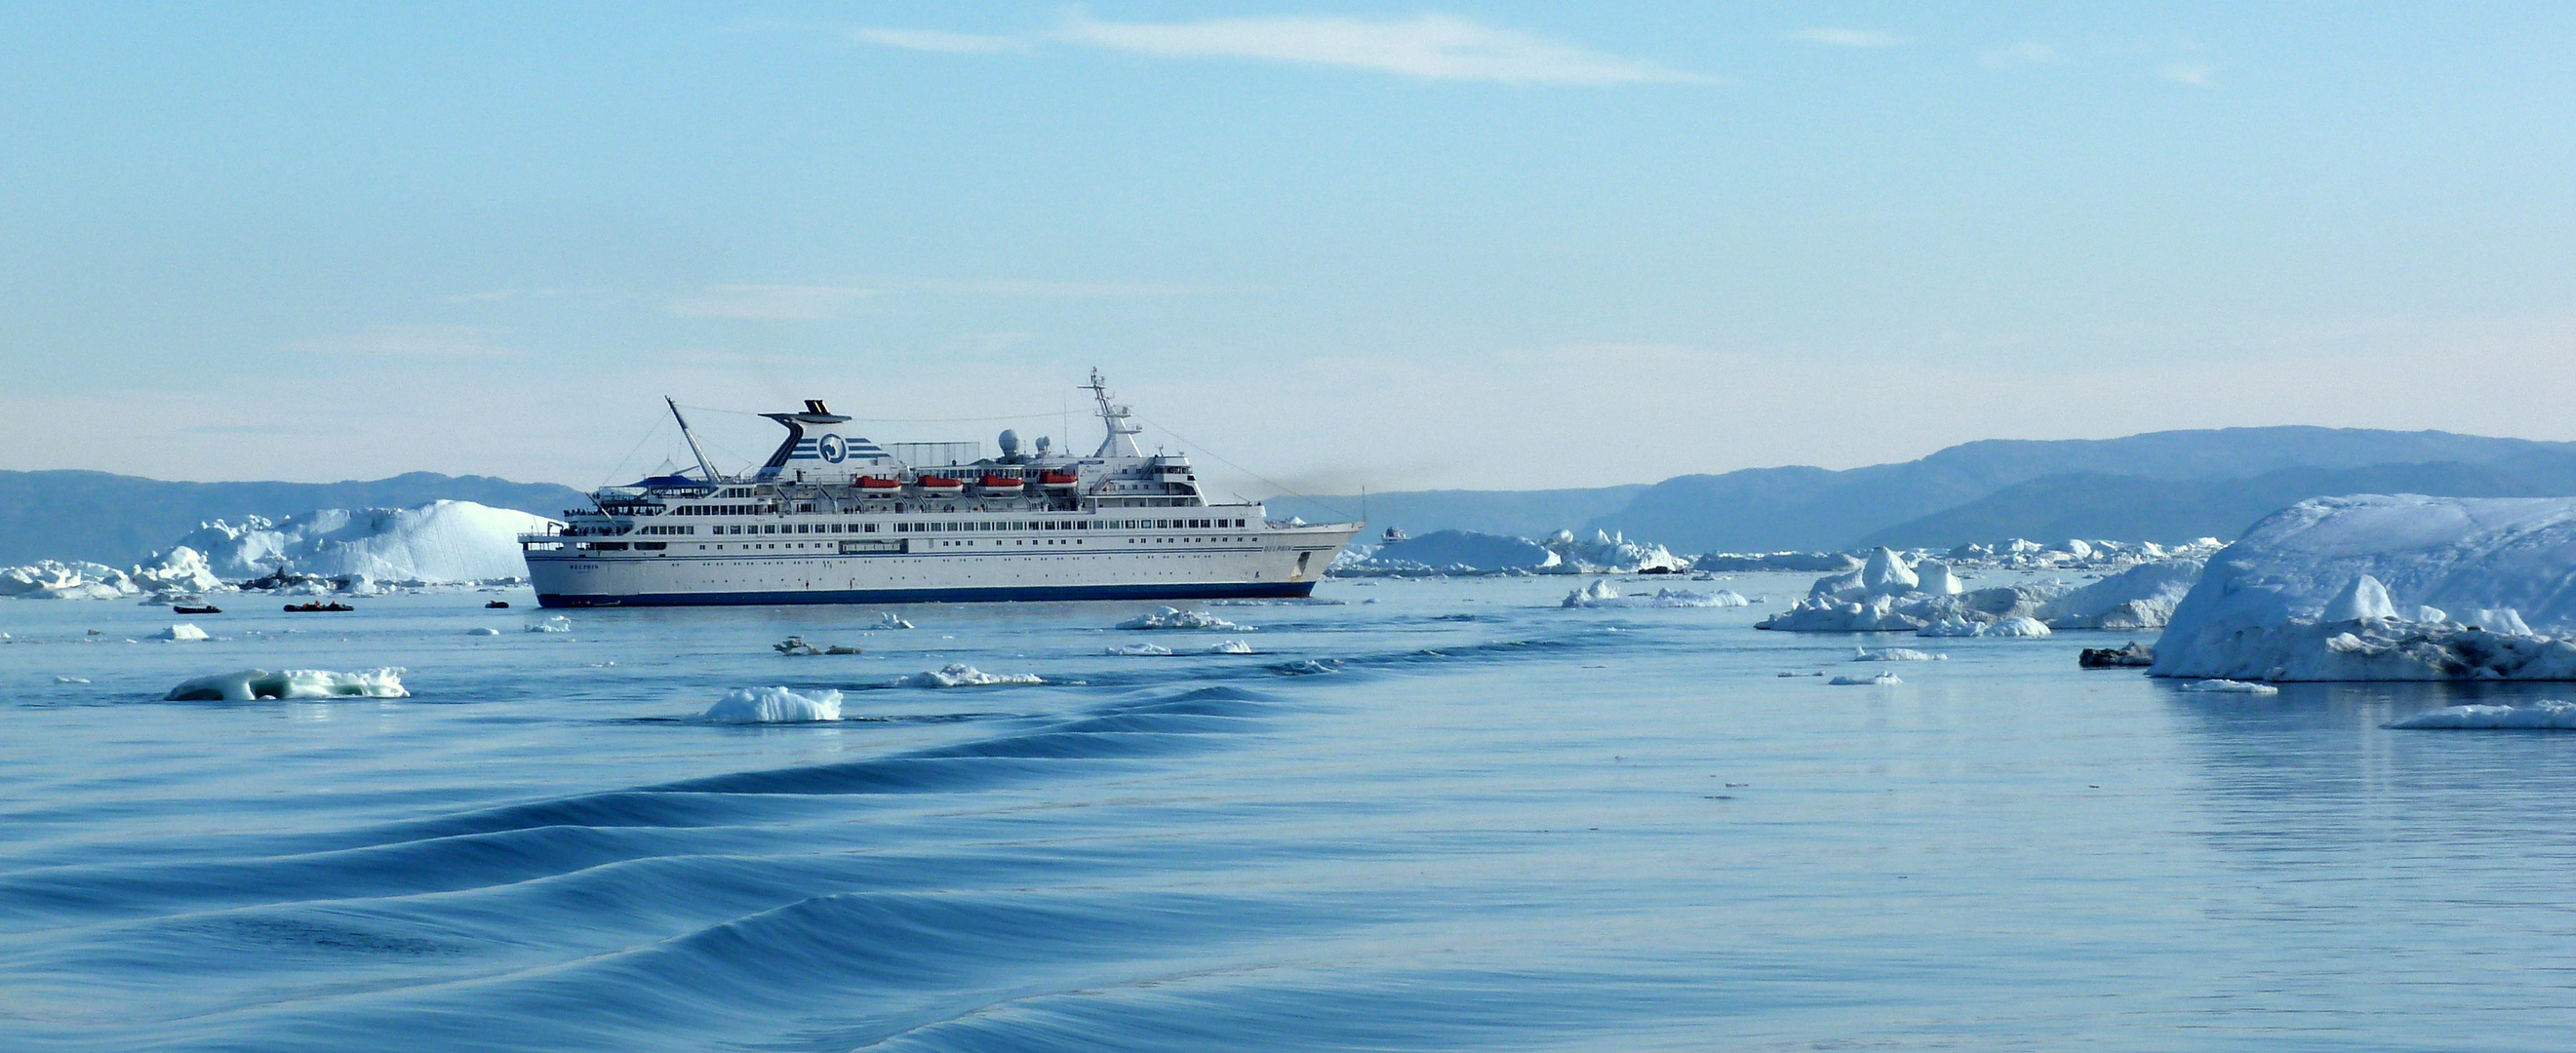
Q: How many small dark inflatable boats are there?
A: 3